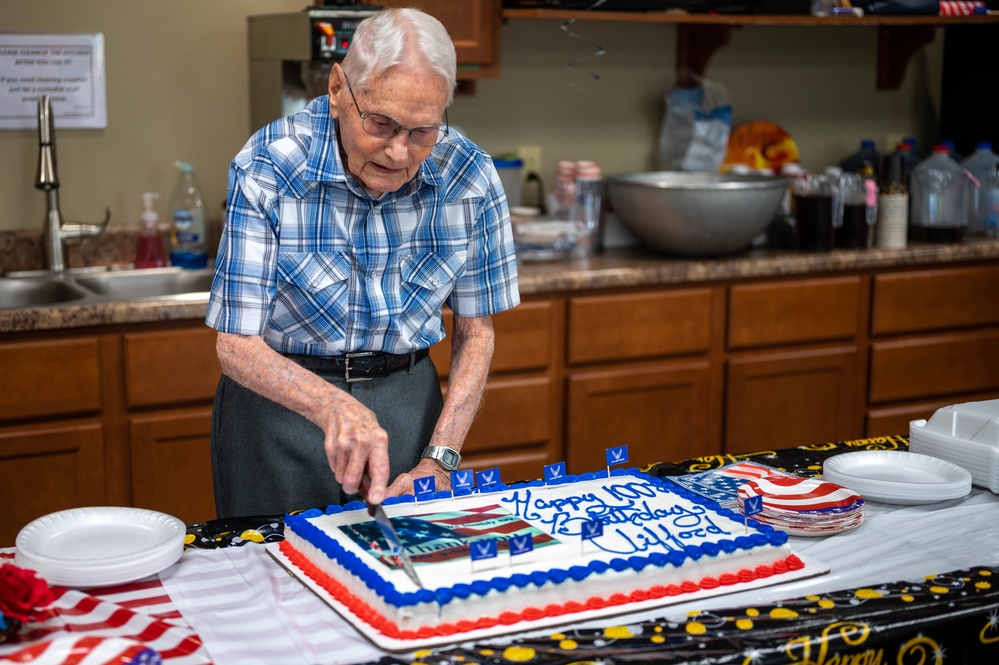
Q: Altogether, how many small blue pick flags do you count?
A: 9